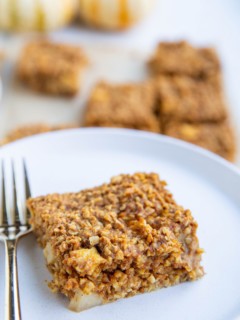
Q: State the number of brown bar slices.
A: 7